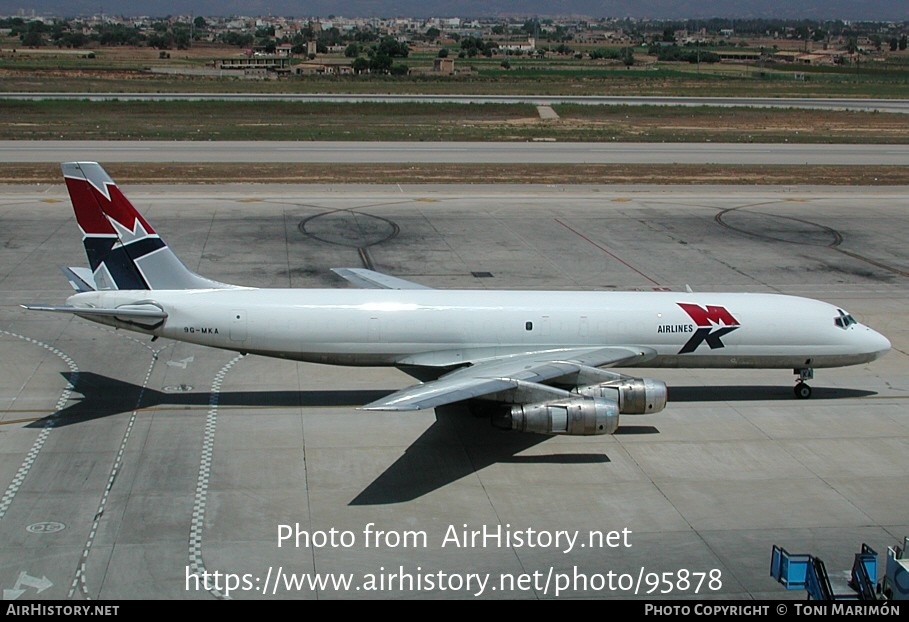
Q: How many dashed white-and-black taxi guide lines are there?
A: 3